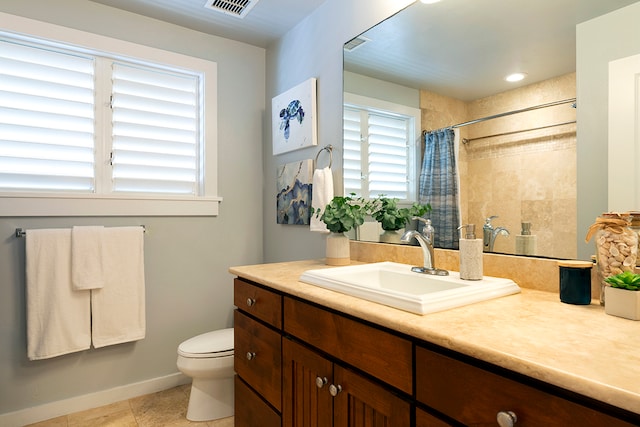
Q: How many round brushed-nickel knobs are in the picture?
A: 5